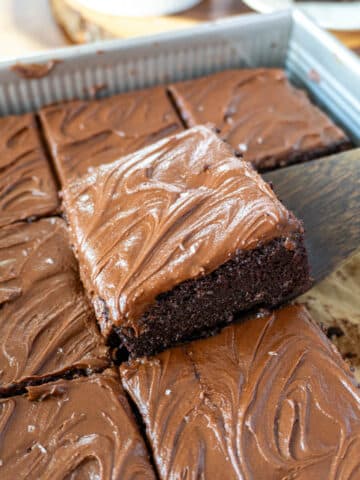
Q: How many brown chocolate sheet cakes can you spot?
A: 7